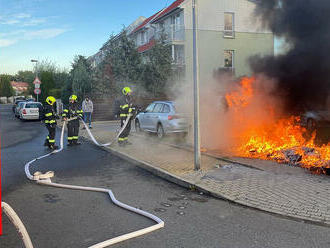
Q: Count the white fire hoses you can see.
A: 2